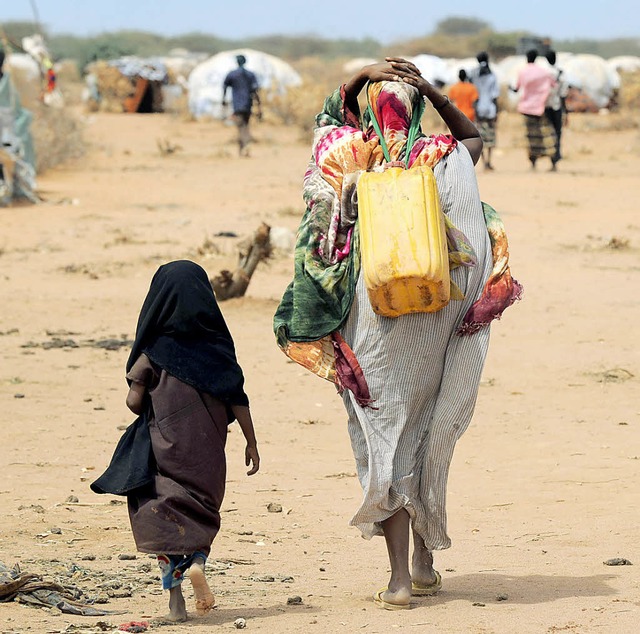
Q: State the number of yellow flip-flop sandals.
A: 2